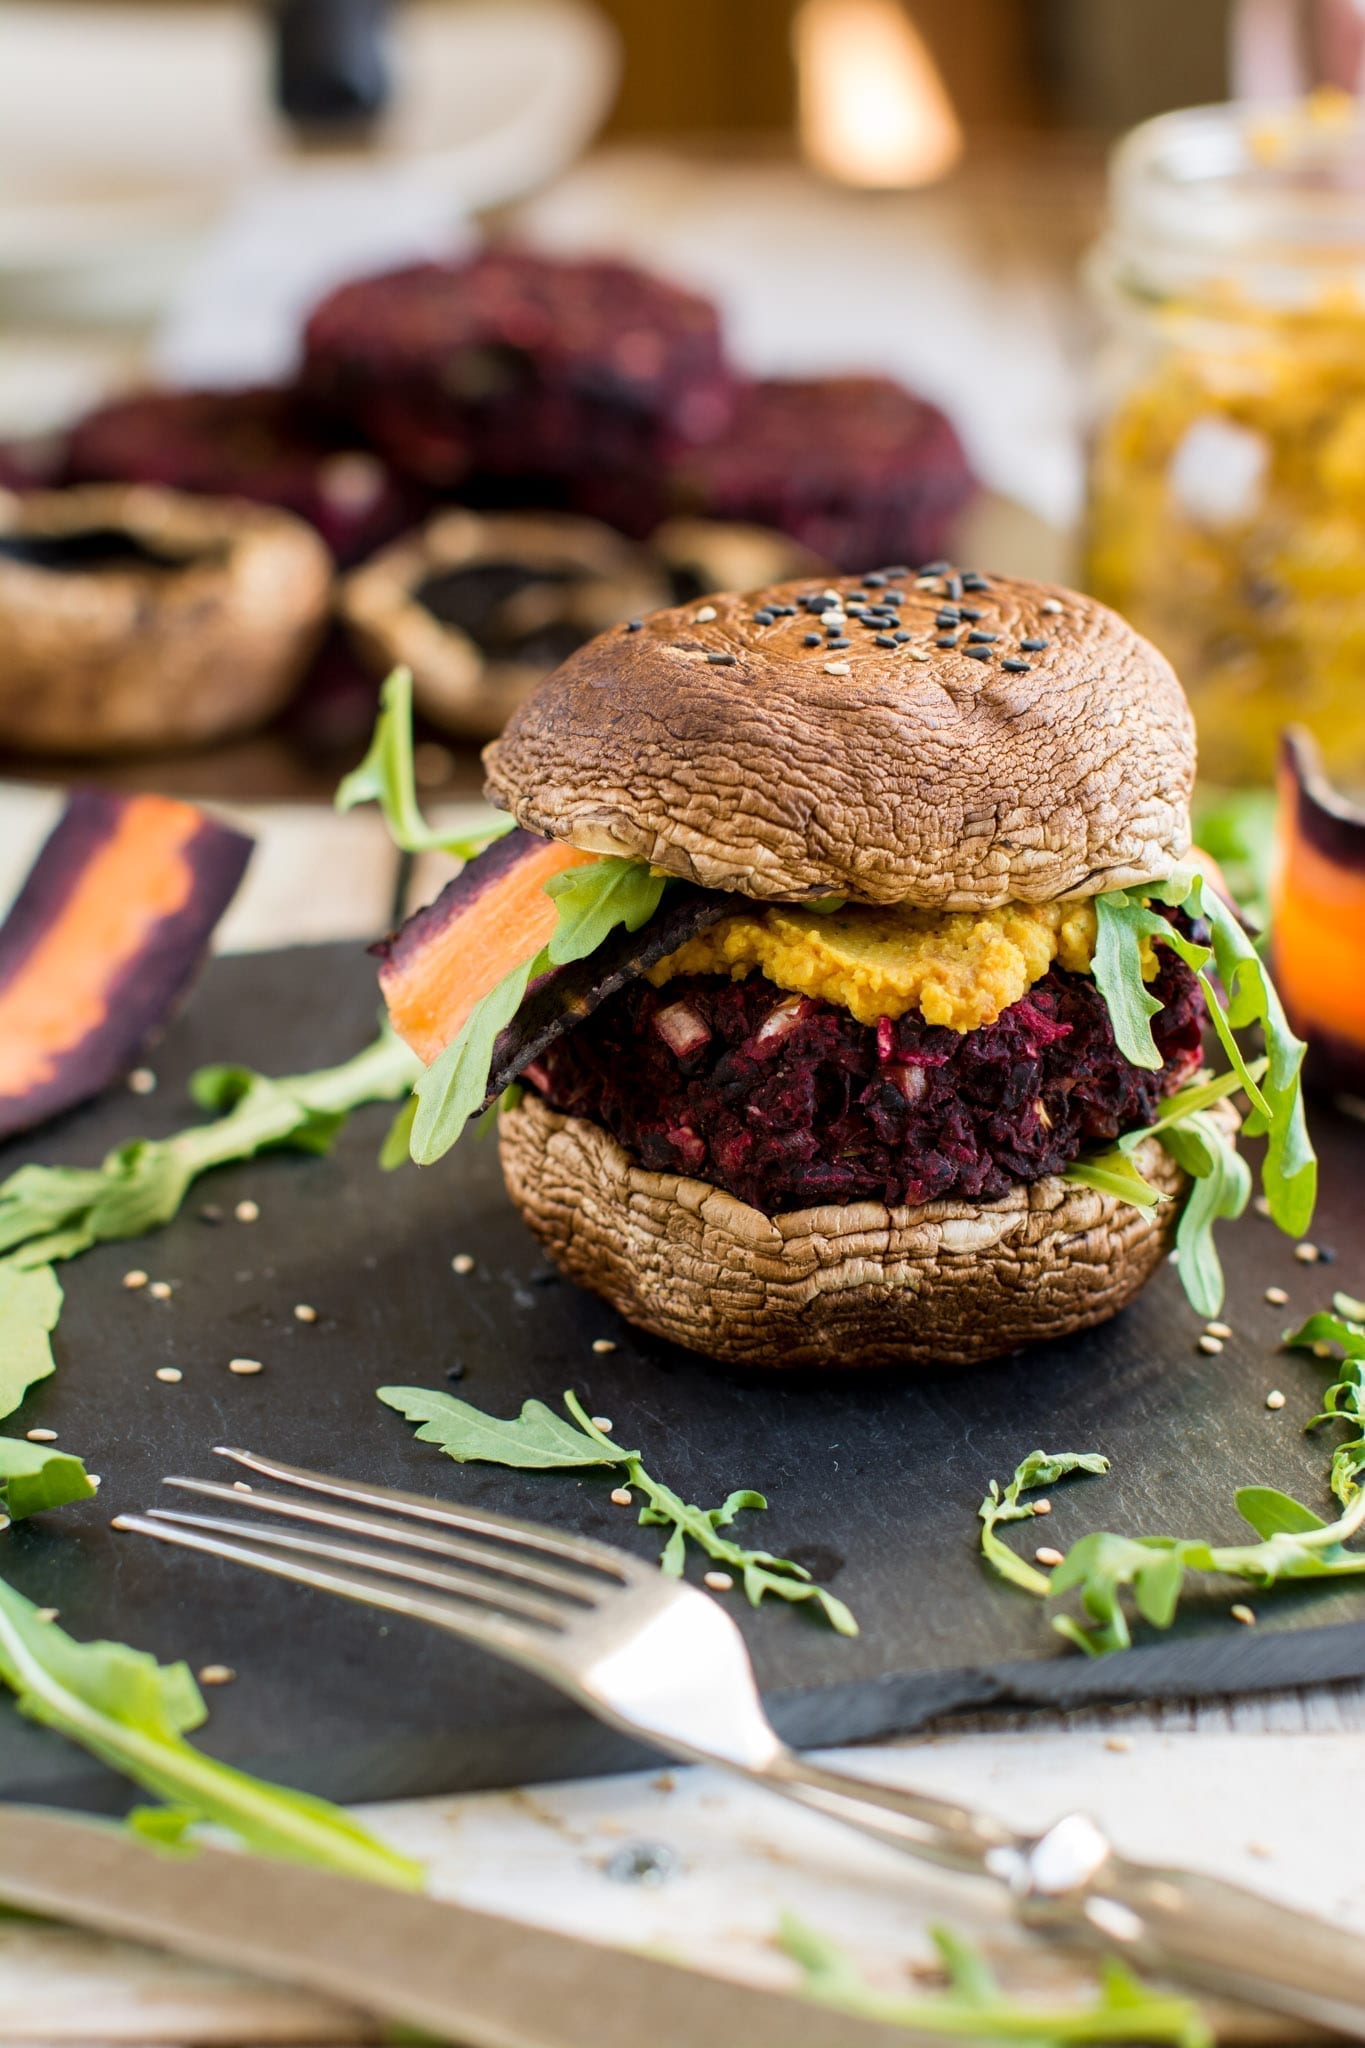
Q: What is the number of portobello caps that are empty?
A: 3